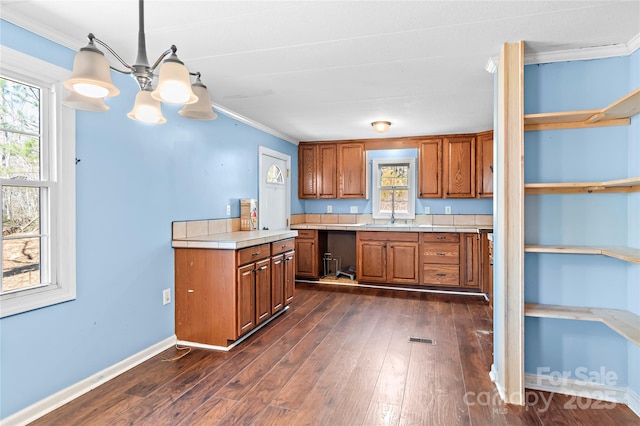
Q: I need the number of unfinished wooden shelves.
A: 4